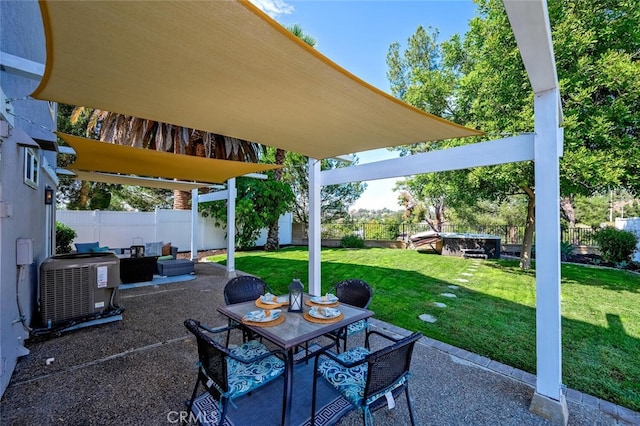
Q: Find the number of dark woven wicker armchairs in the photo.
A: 4